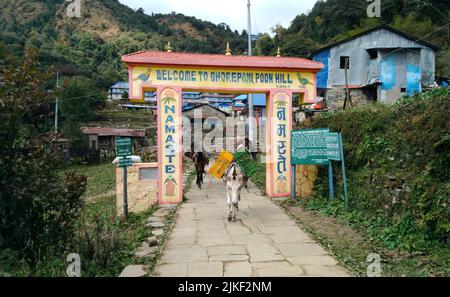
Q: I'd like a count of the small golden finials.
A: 3